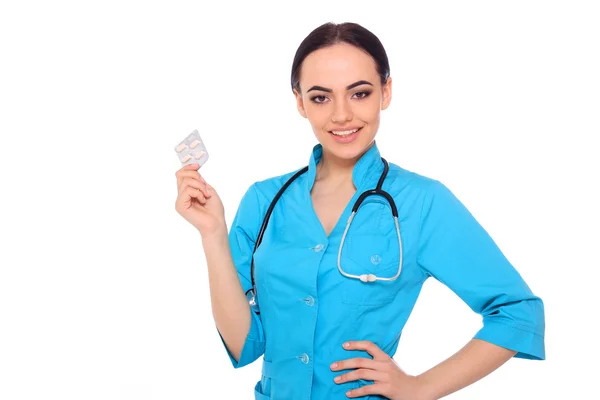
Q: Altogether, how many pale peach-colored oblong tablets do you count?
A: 4